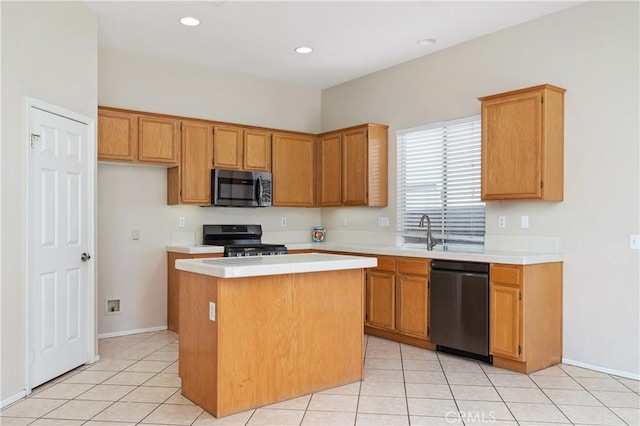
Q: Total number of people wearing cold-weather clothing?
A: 0